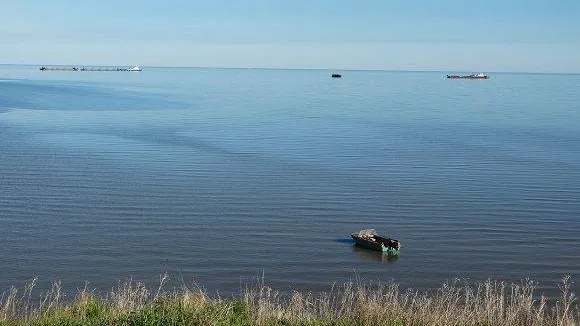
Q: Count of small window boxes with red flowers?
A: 0